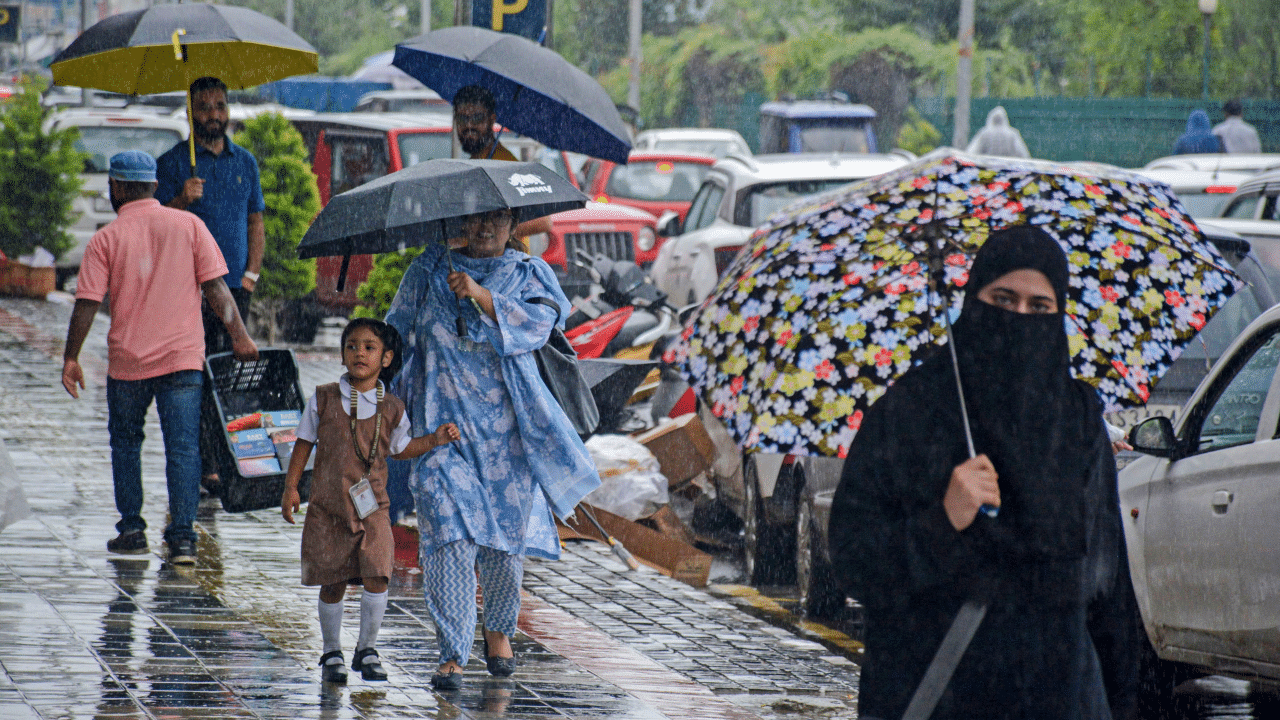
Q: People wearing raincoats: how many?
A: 2